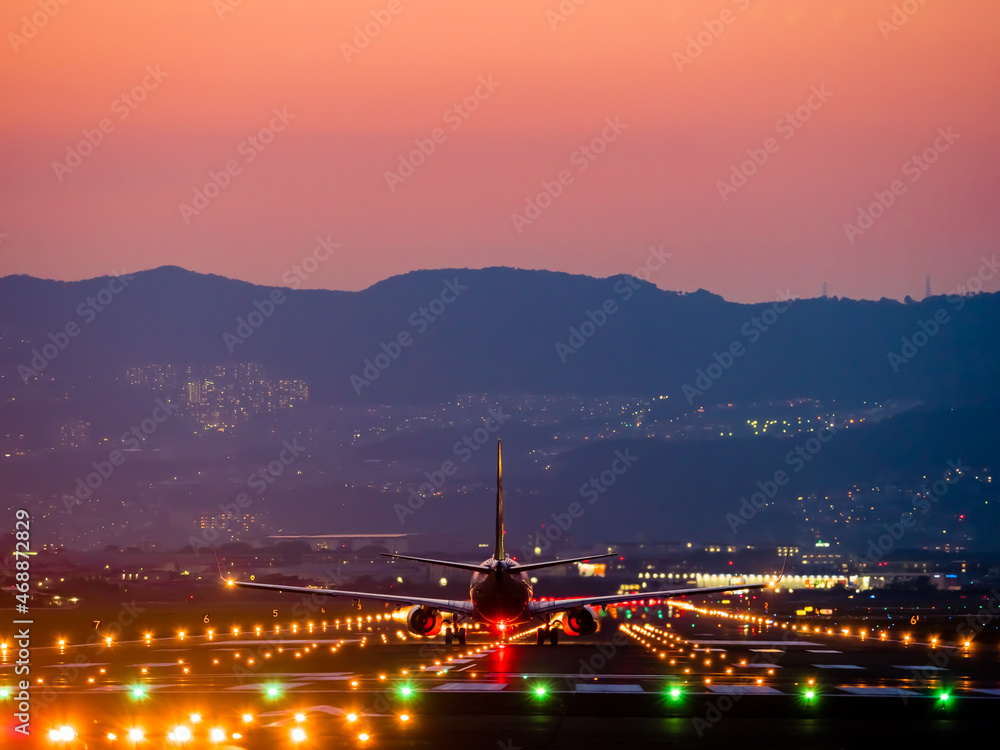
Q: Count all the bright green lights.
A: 8